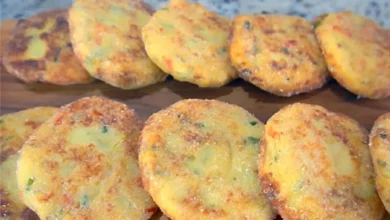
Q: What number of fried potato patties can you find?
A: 10